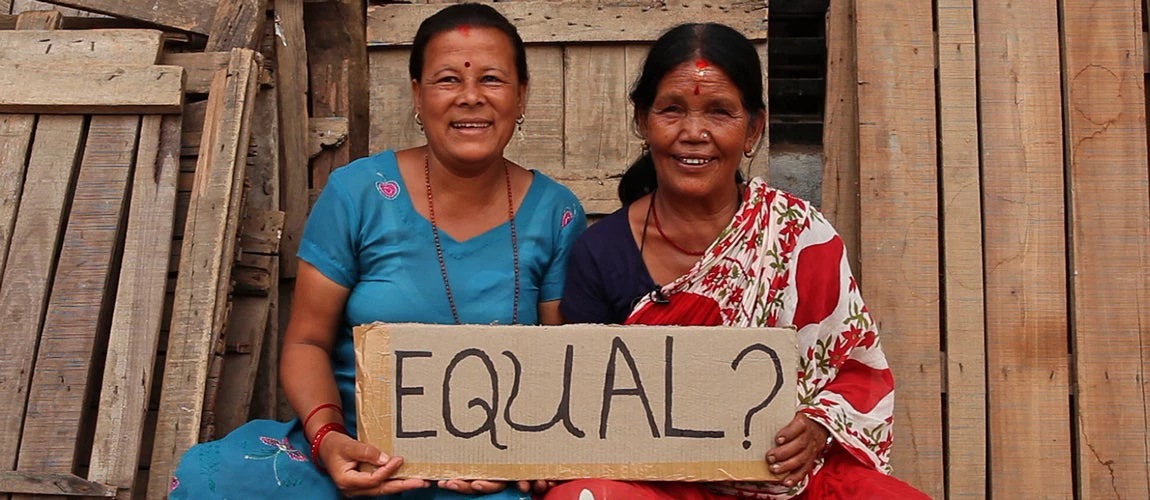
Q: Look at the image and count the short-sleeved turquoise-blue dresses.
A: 1